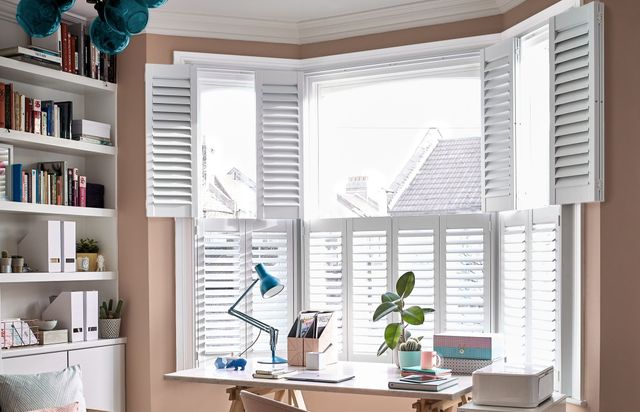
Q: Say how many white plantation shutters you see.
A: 12